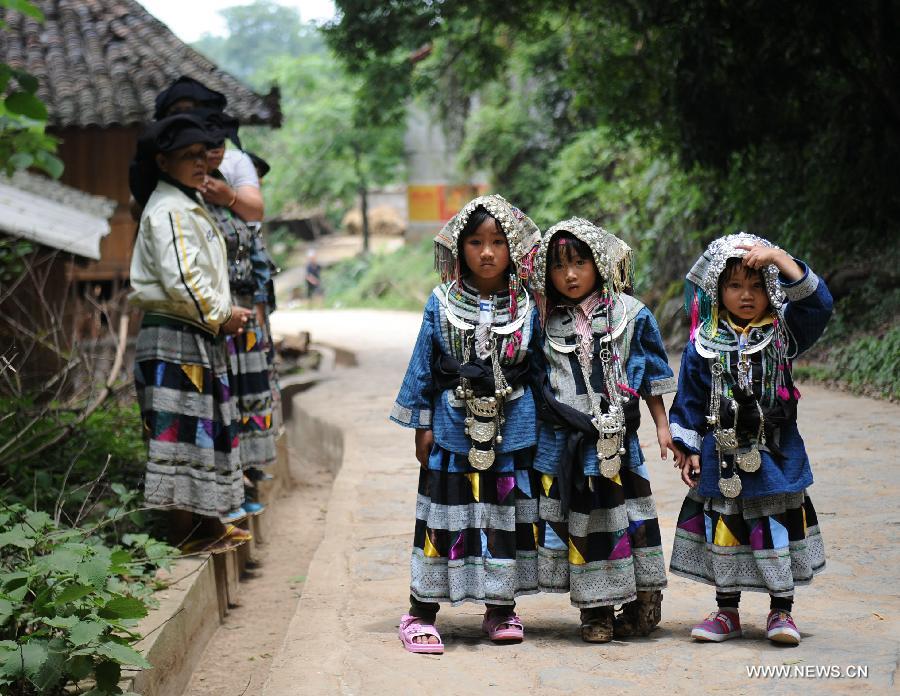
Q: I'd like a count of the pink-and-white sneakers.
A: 2